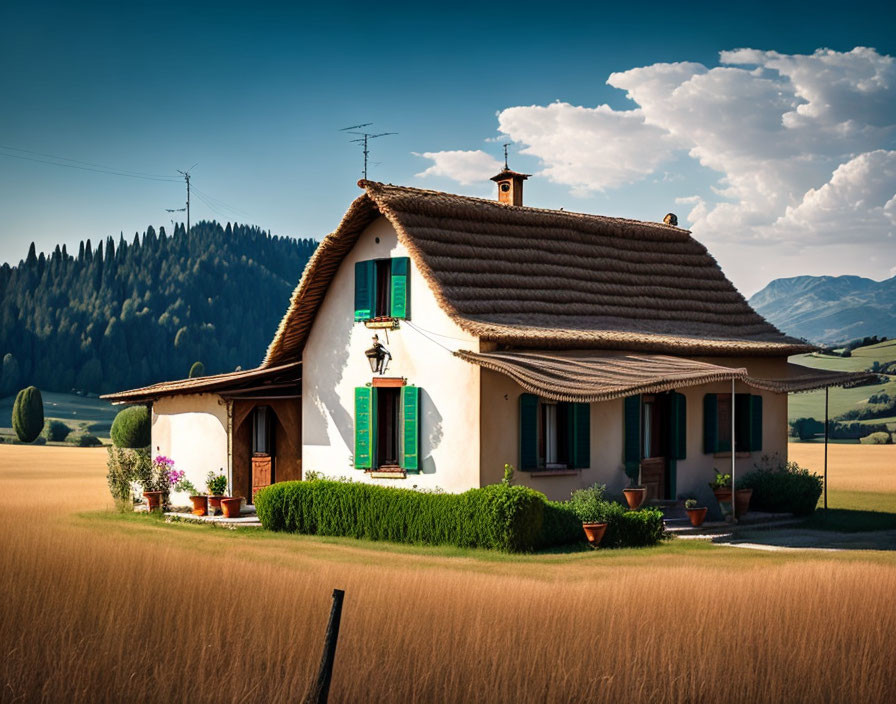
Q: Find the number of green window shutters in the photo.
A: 10